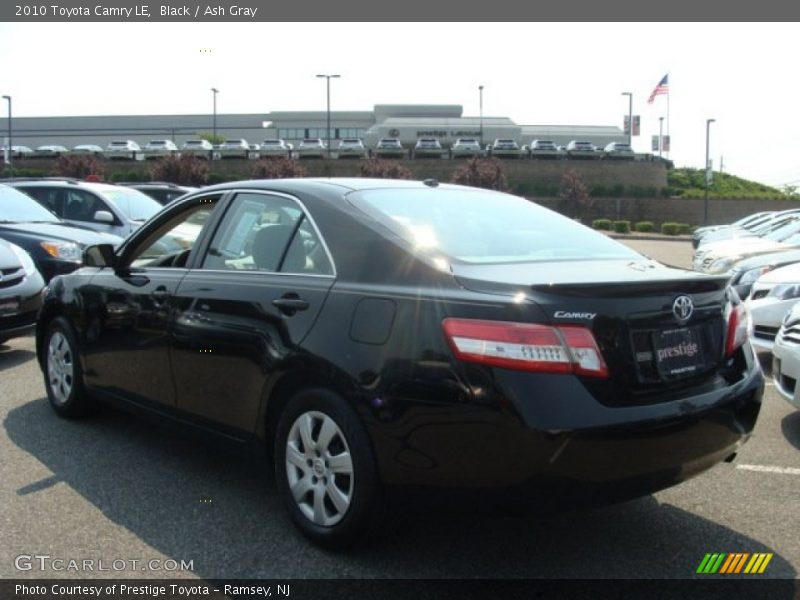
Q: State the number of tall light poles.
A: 7